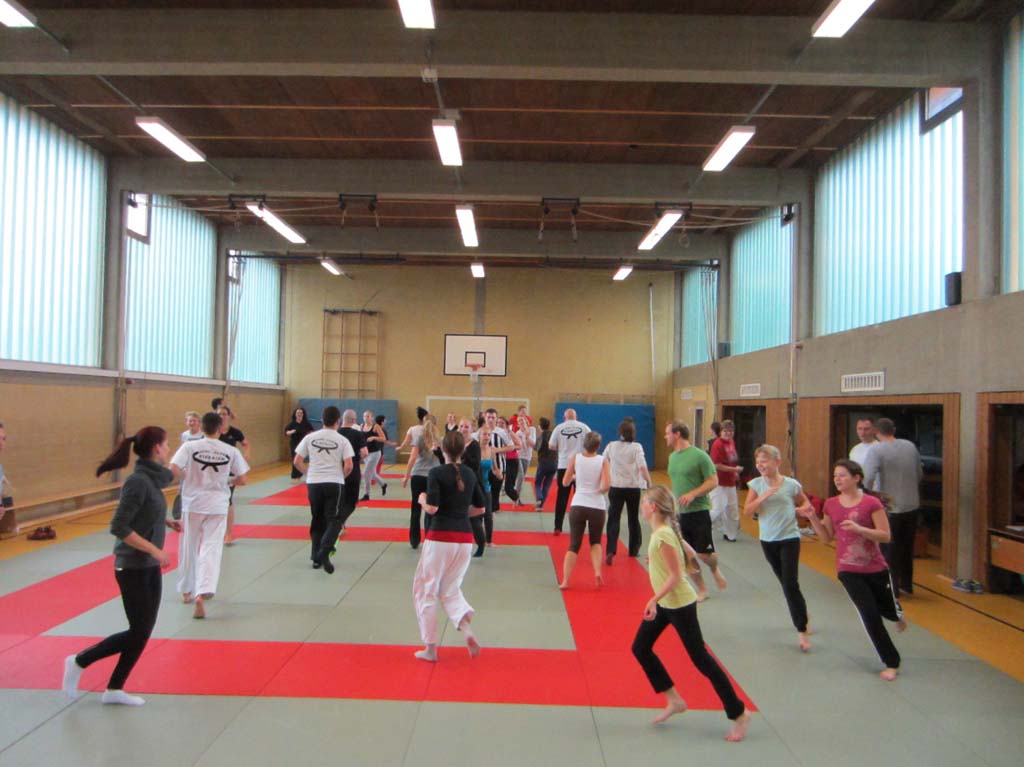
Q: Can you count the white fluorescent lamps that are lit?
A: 12